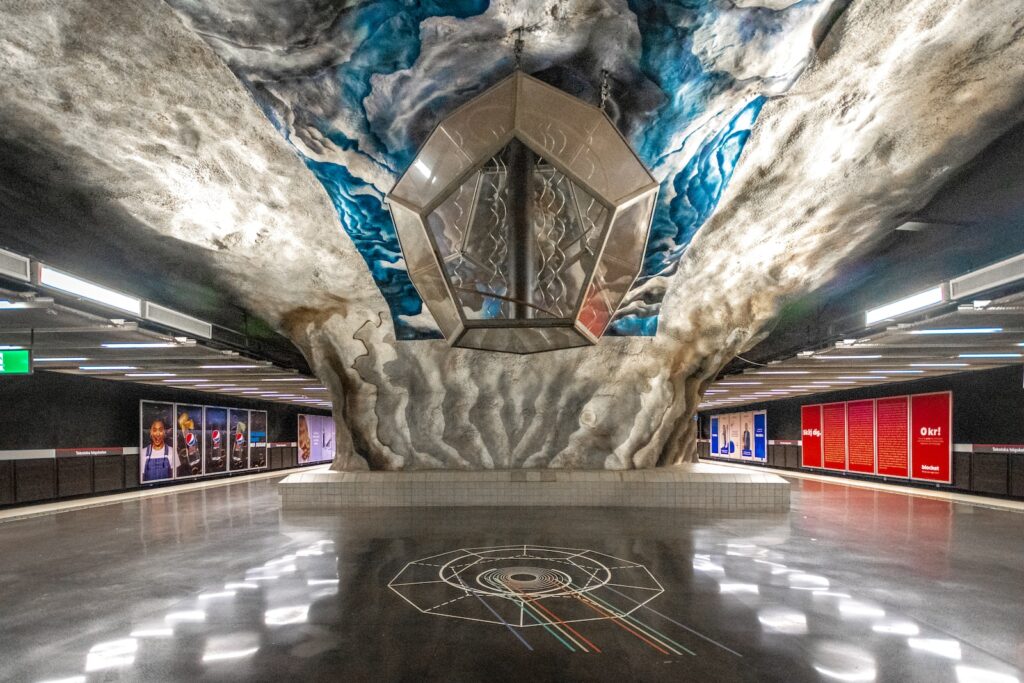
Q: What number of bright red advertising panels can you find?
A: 5